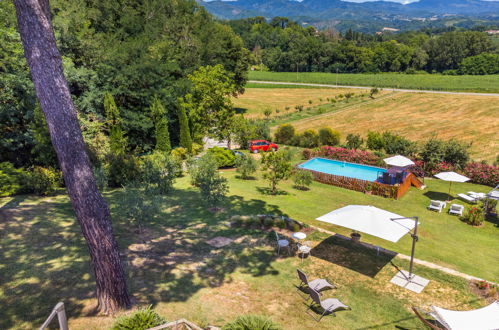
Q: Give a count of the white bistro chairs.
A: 2